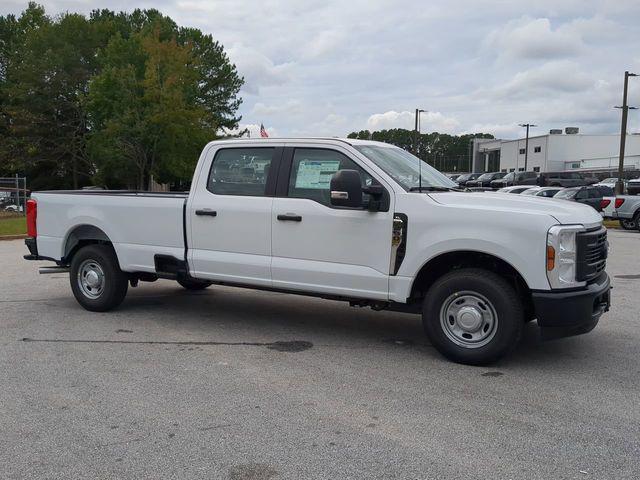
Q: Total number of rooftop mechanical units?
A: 2